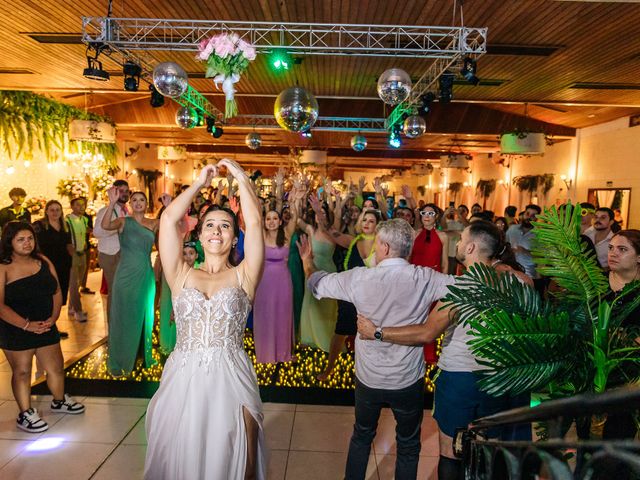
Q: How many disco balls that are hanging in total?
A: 7